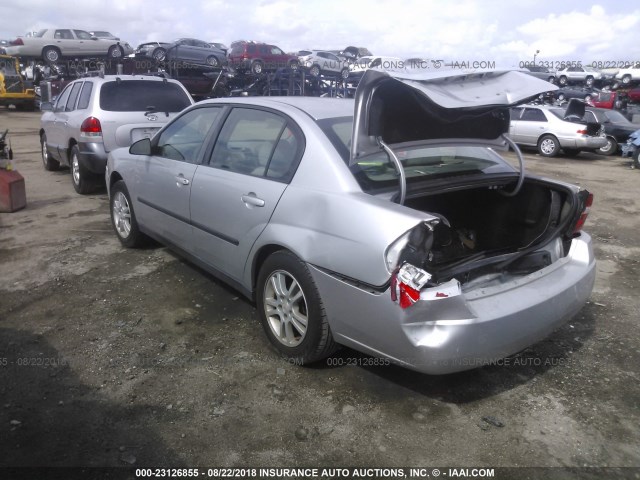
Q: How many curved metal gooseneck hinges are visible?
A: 2